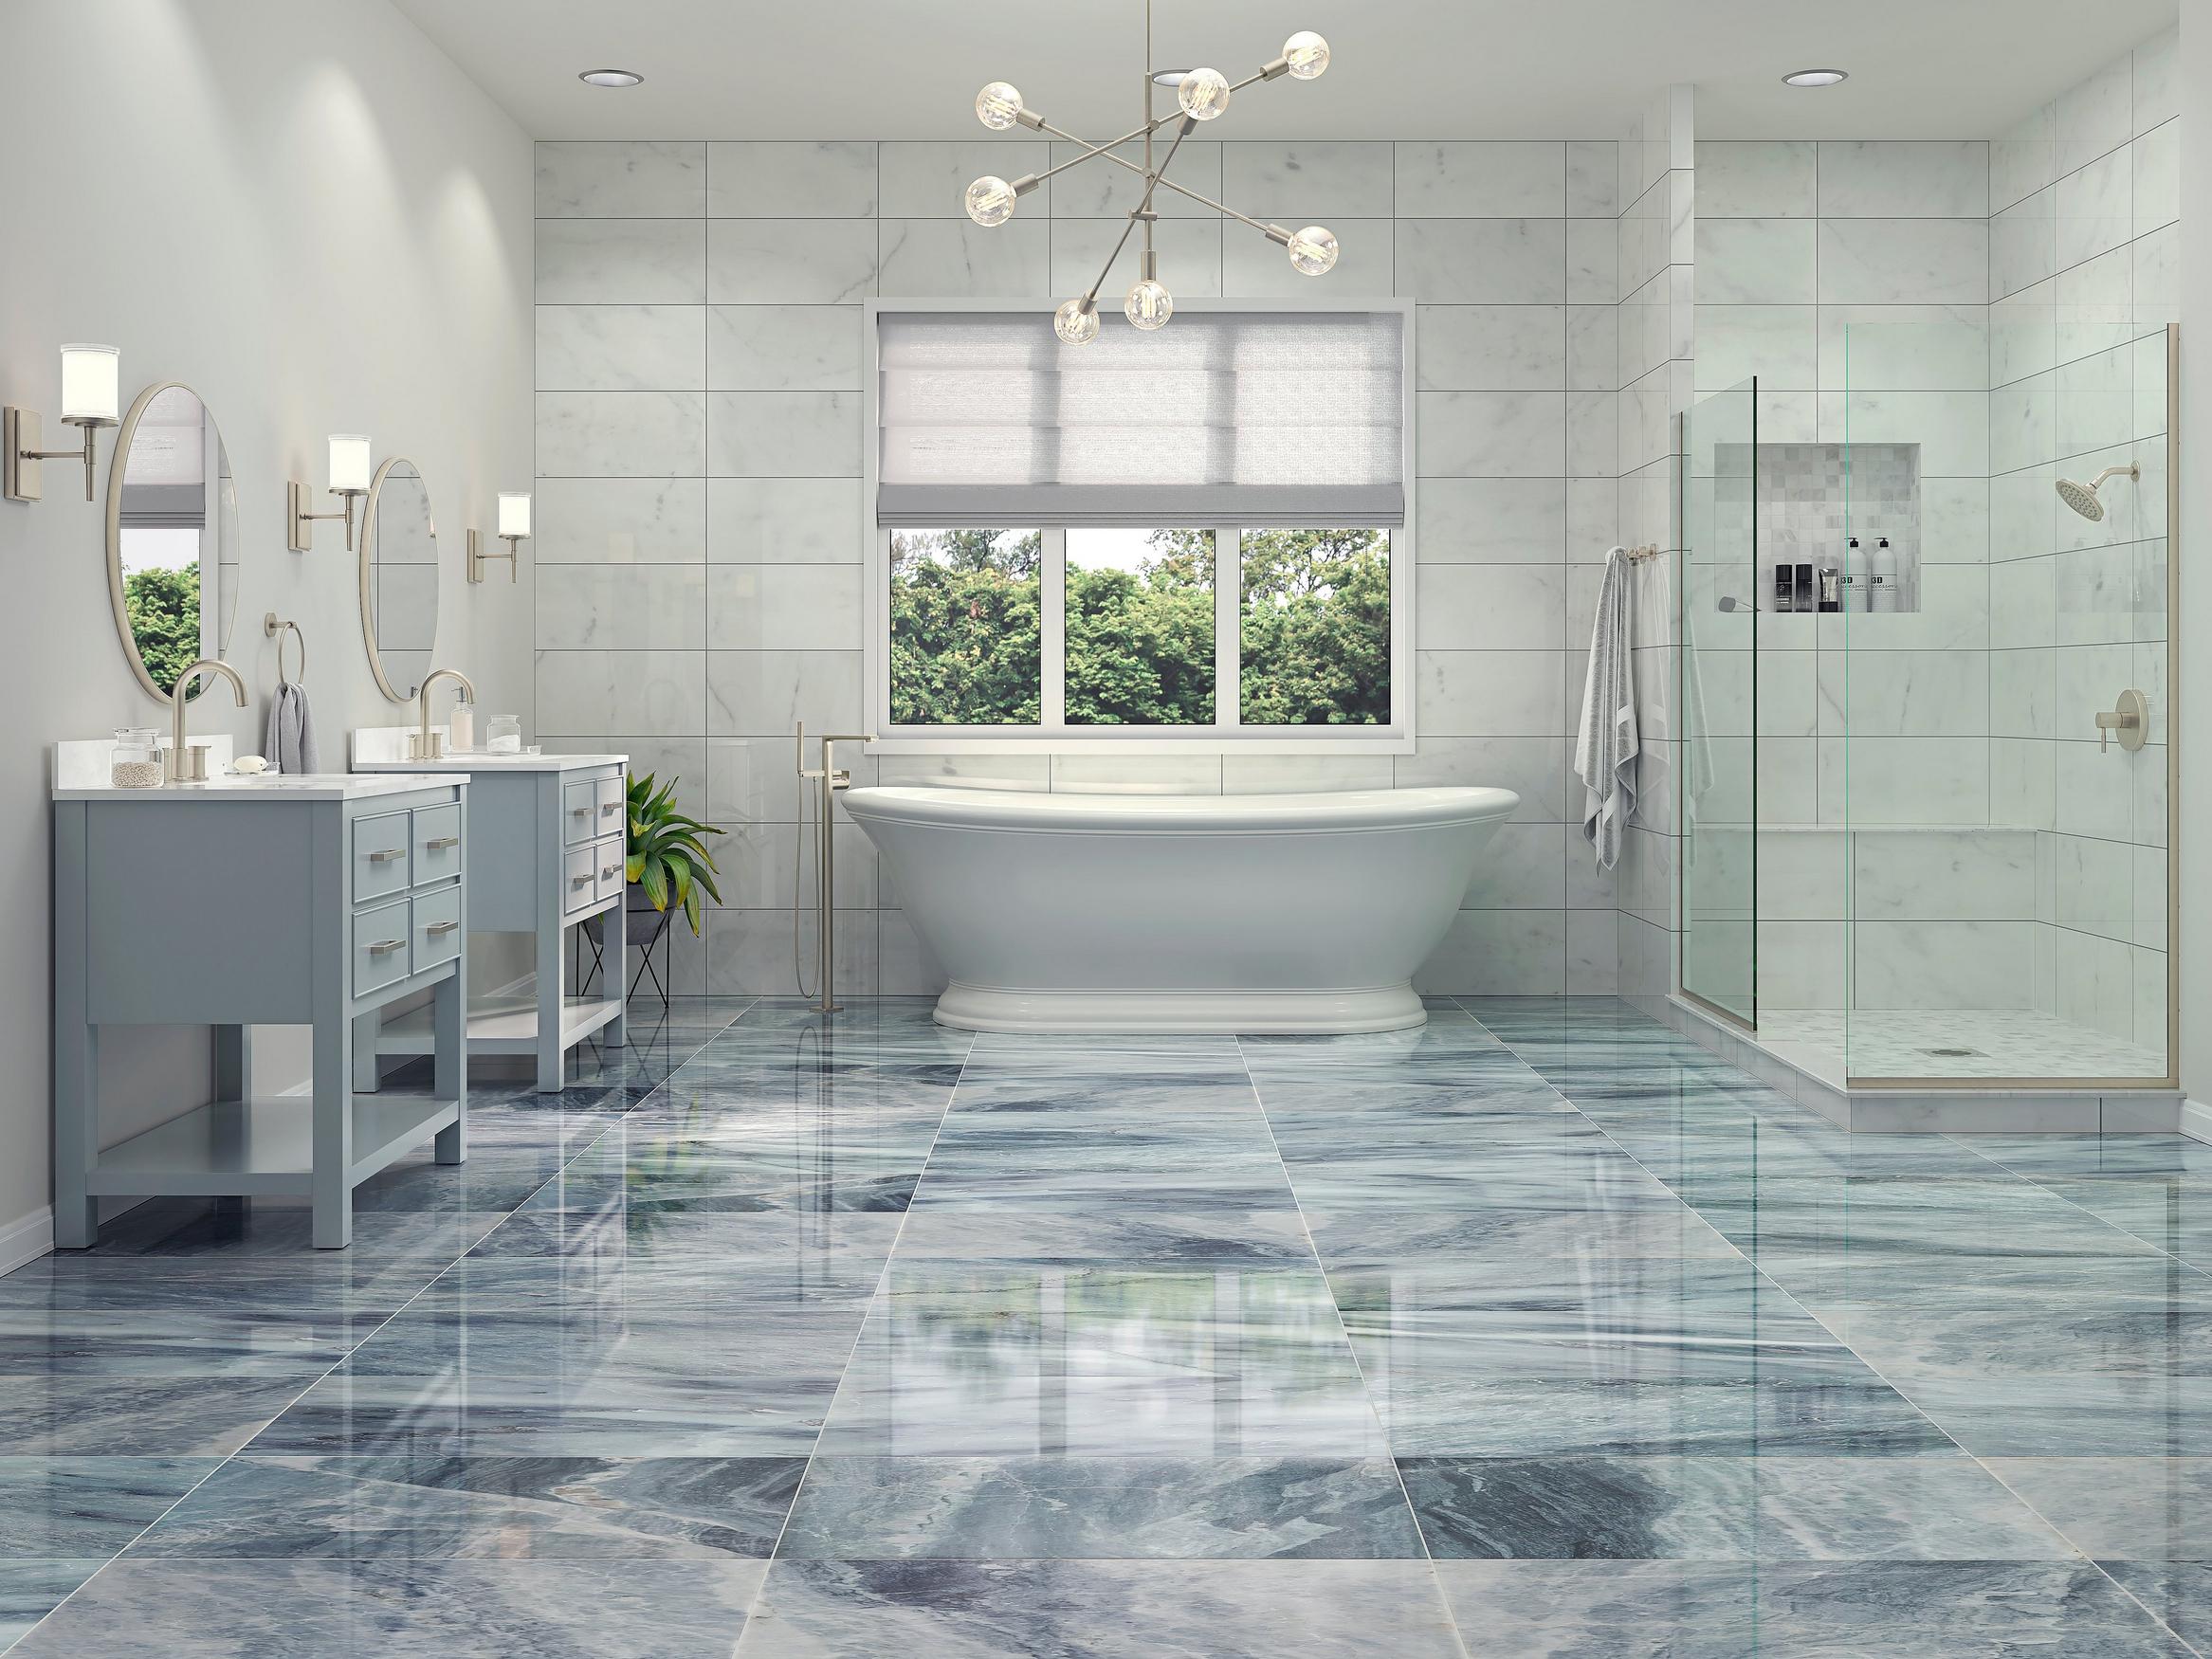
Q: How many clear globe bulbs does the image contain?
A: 7